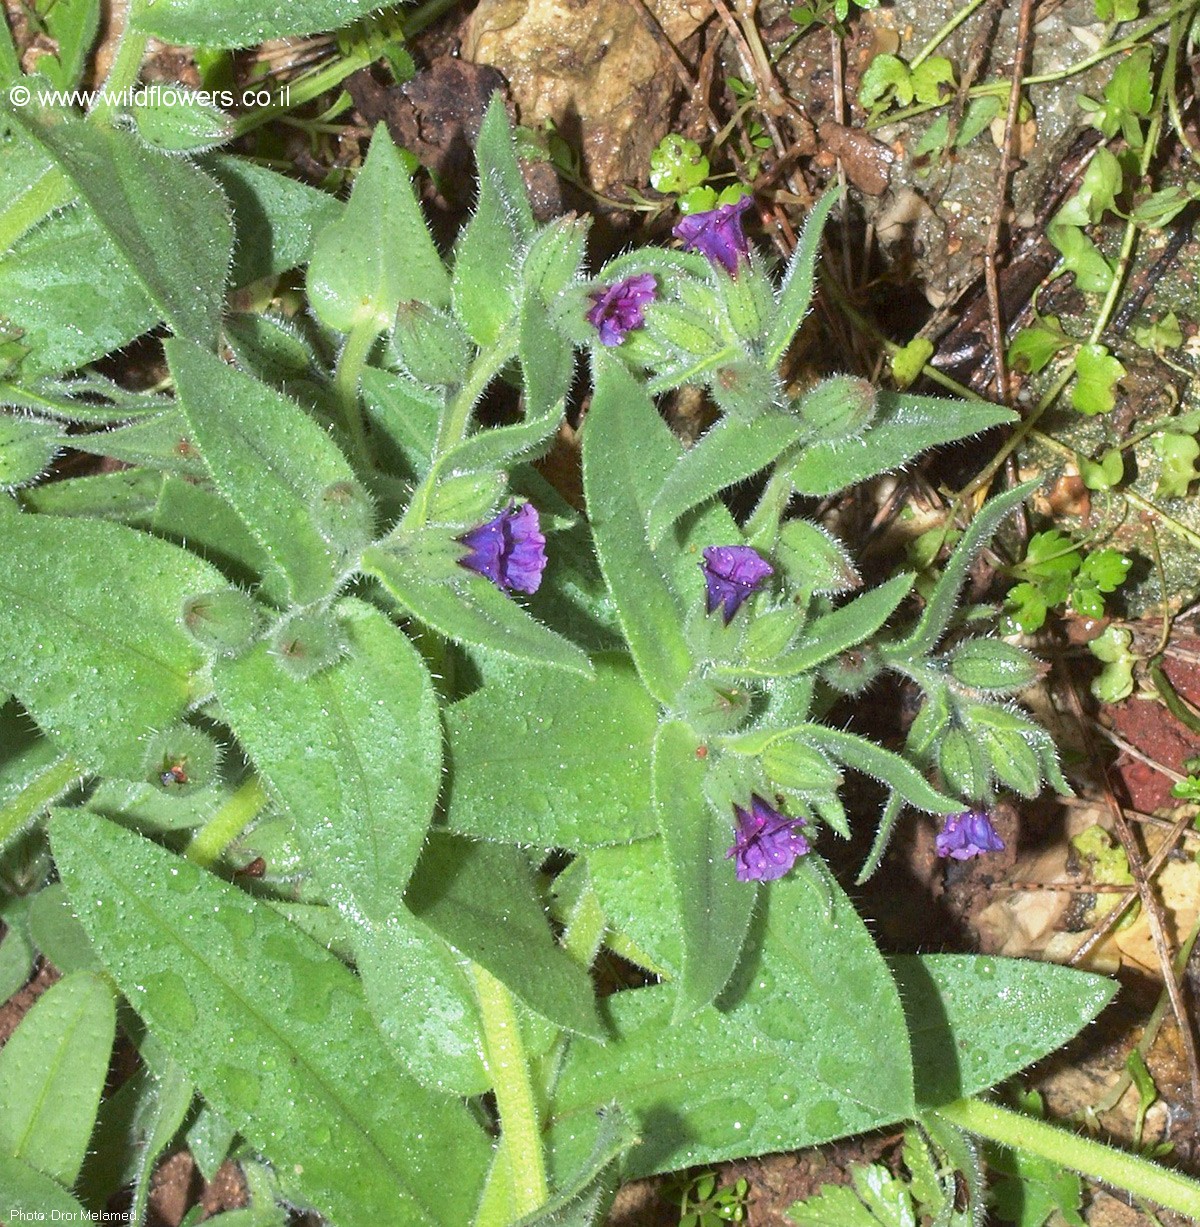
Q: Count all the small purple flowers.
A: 6